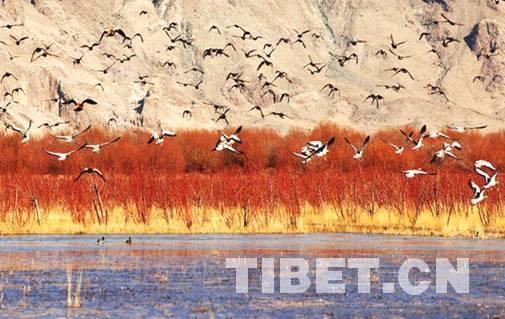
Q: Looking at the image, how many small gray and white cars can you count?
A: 0